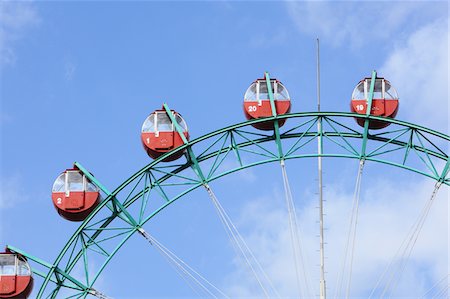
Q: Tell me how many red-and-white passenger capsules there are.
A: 5